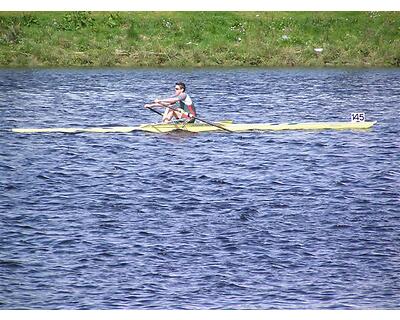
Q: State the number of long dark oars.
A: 2